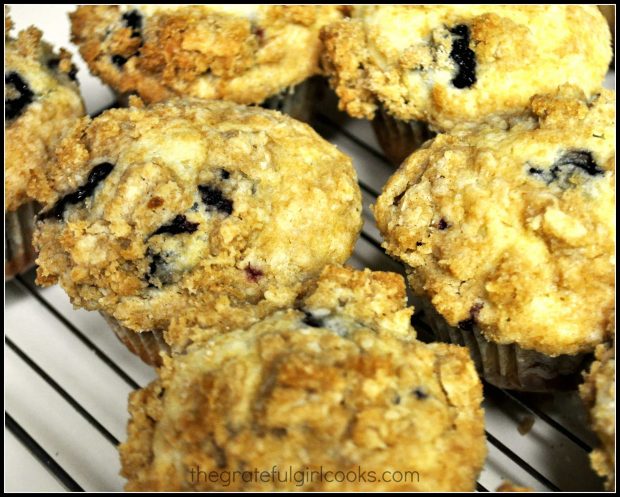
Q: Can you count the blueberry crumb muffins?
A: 7